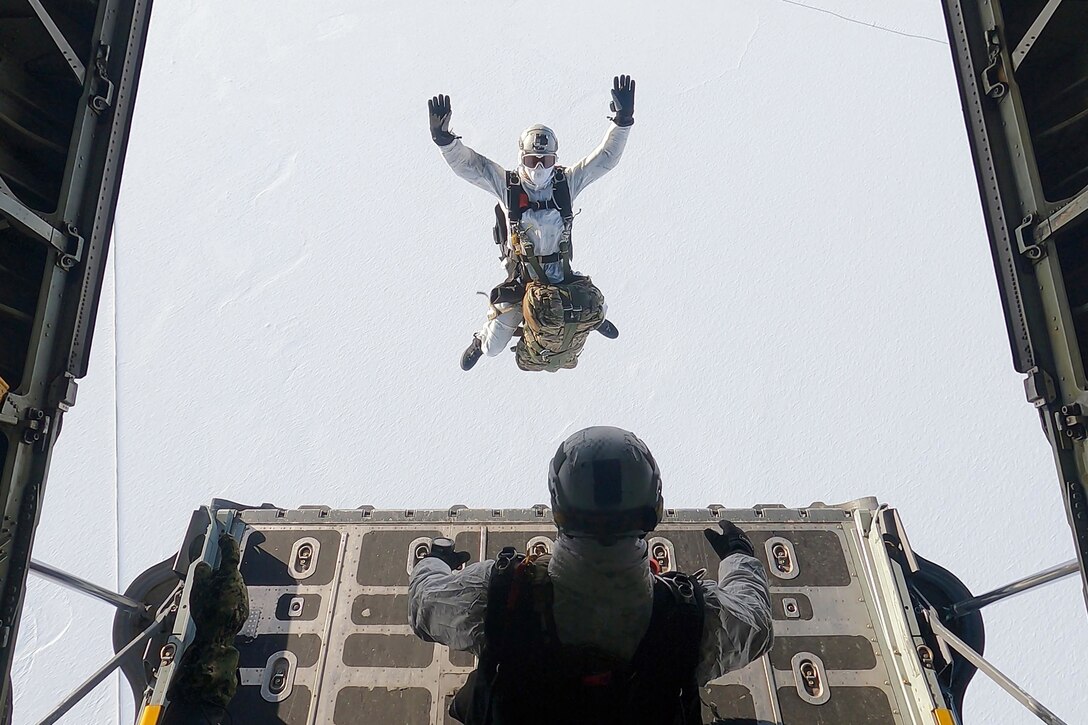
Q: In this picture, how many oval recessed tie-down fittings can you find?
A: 7